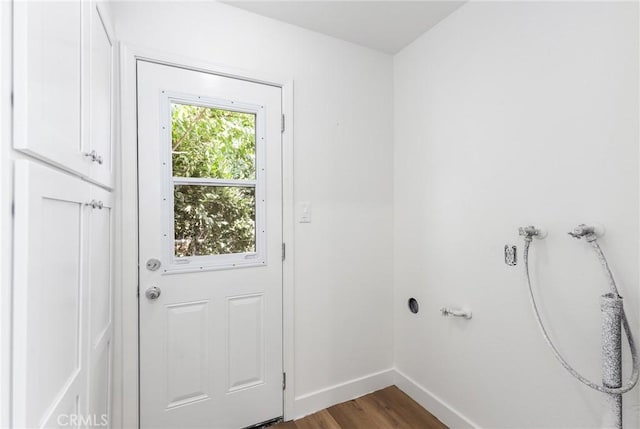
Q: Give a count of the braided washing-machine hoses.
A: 2